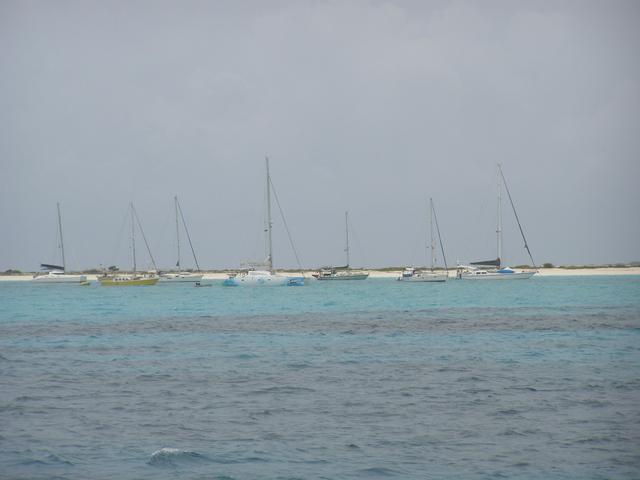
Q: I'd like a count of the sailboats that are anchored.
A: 7